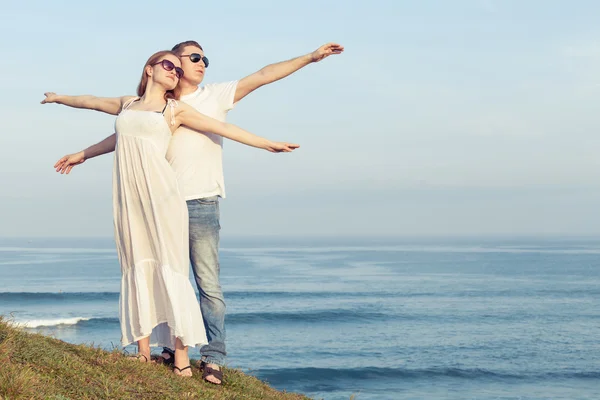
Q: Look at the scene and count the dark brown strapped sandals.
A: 2